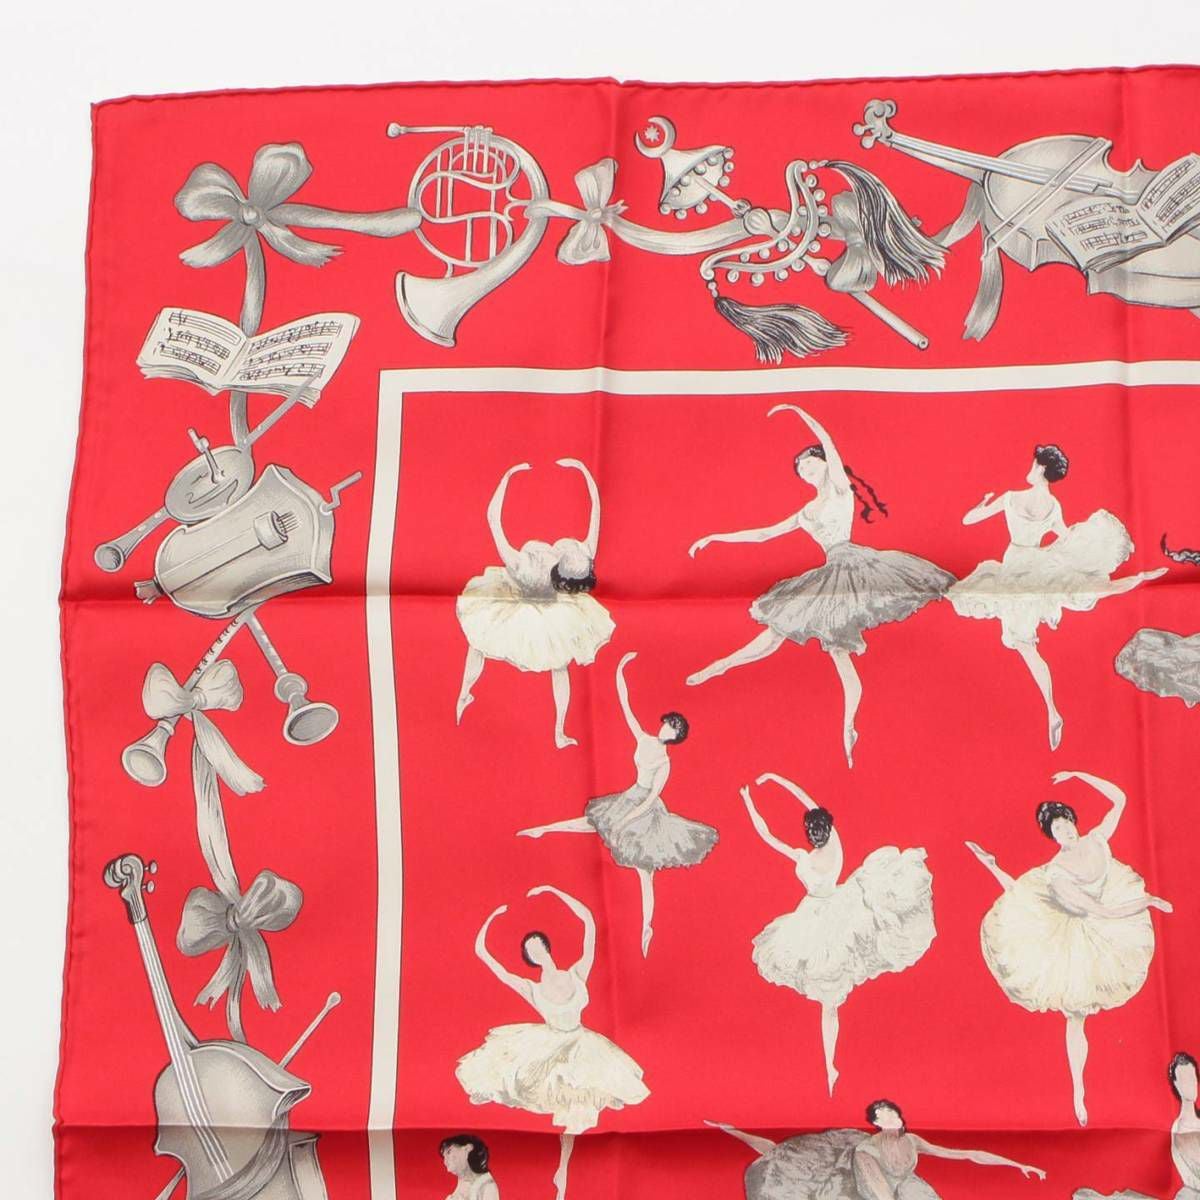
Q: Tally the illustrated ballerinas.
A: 11